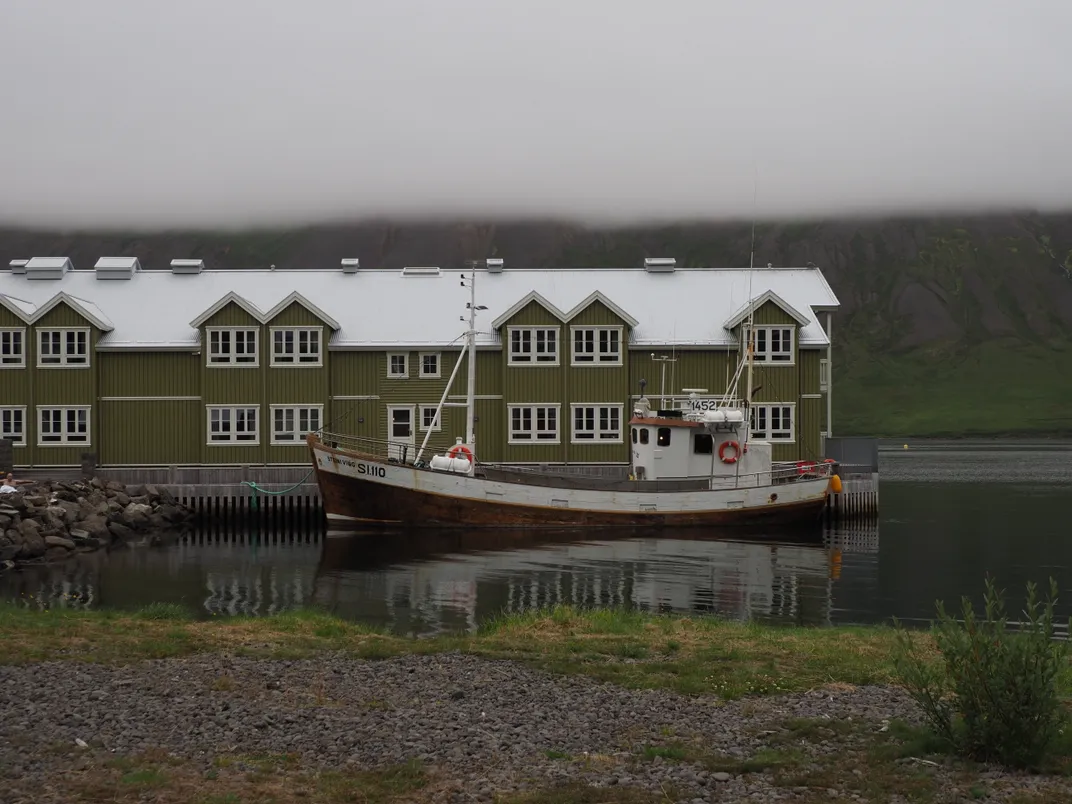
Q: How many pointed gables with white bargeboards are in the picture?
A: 7